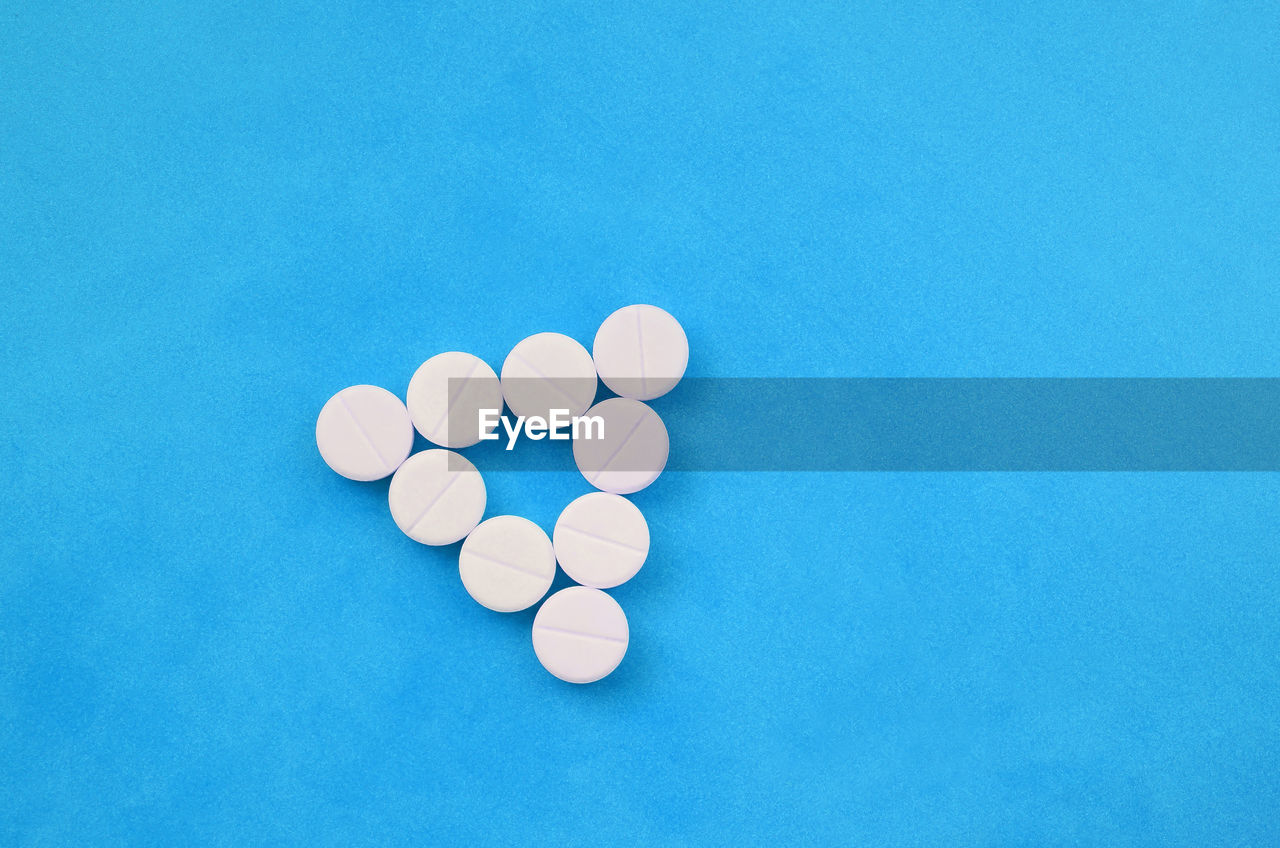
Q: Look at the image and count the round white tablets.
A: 9